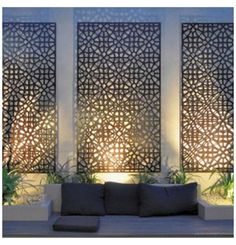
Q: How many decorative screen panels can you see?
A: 3